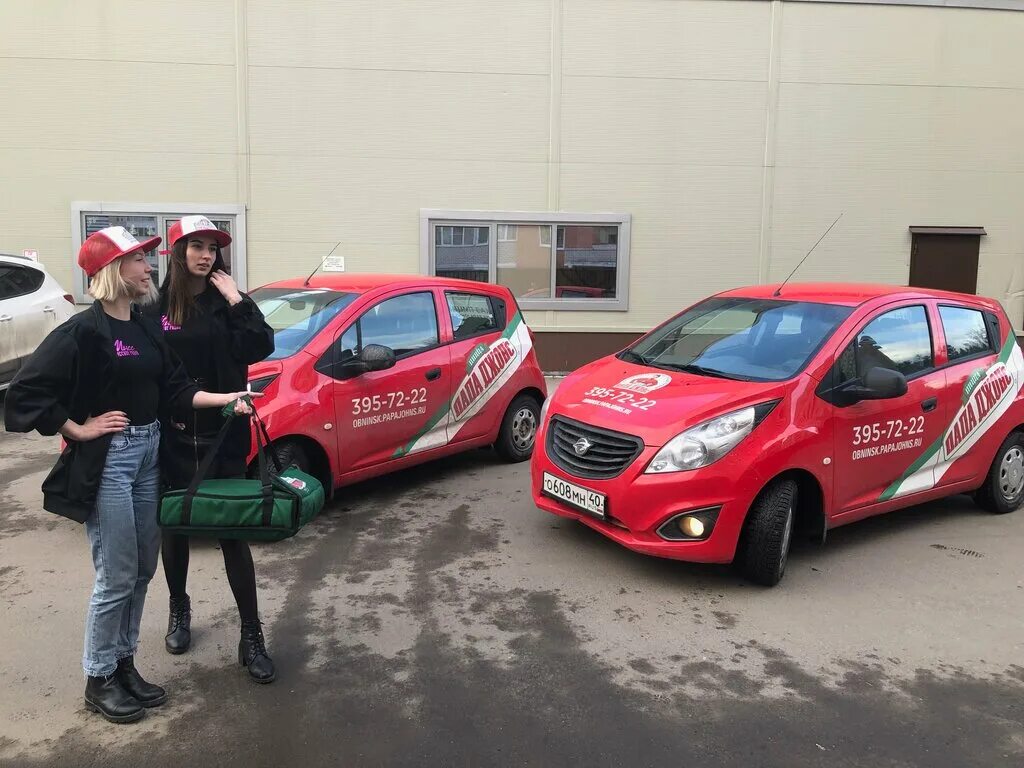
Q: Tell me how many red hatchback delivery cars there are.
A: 2